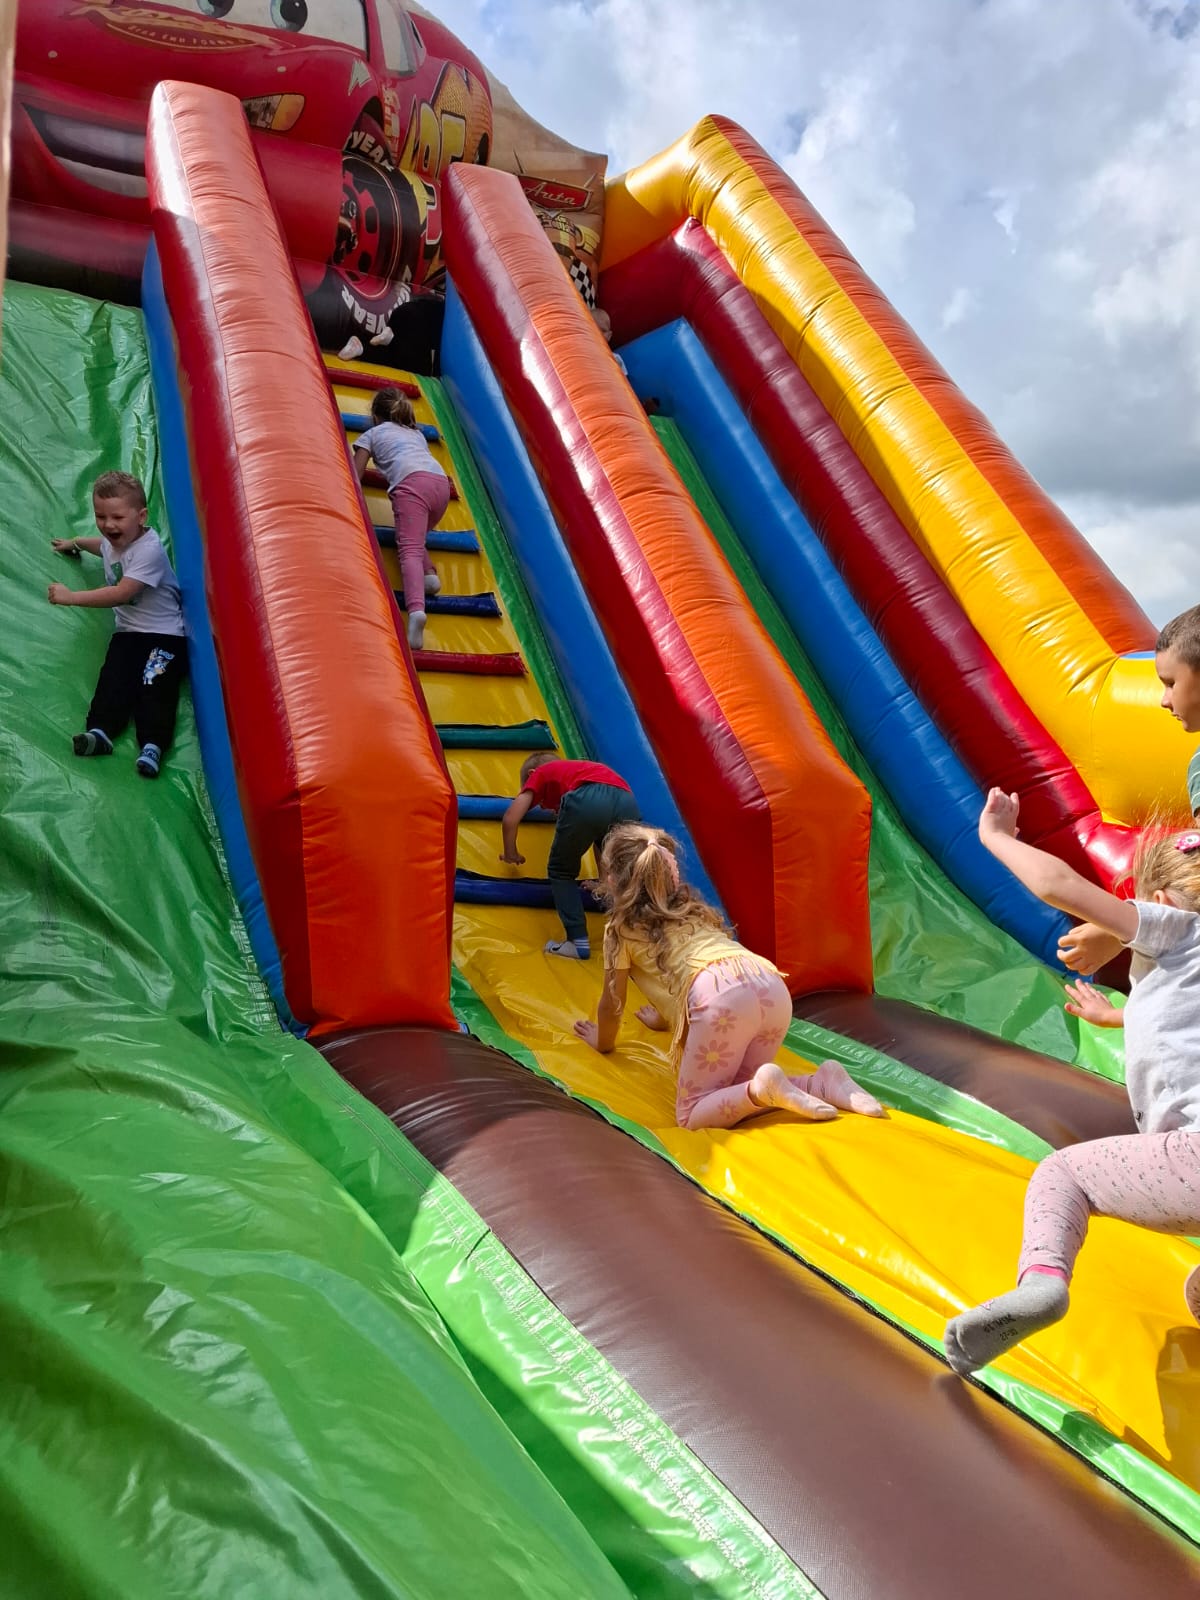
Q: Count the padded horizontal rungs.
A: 9